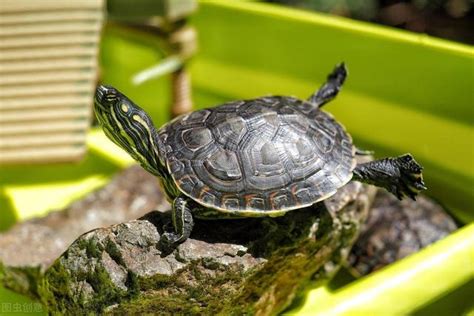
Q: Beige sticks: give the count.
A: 13